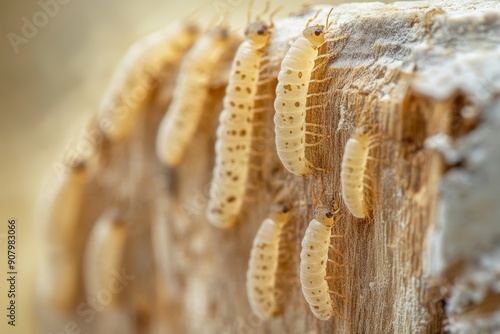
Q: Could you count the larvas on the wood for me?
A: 9